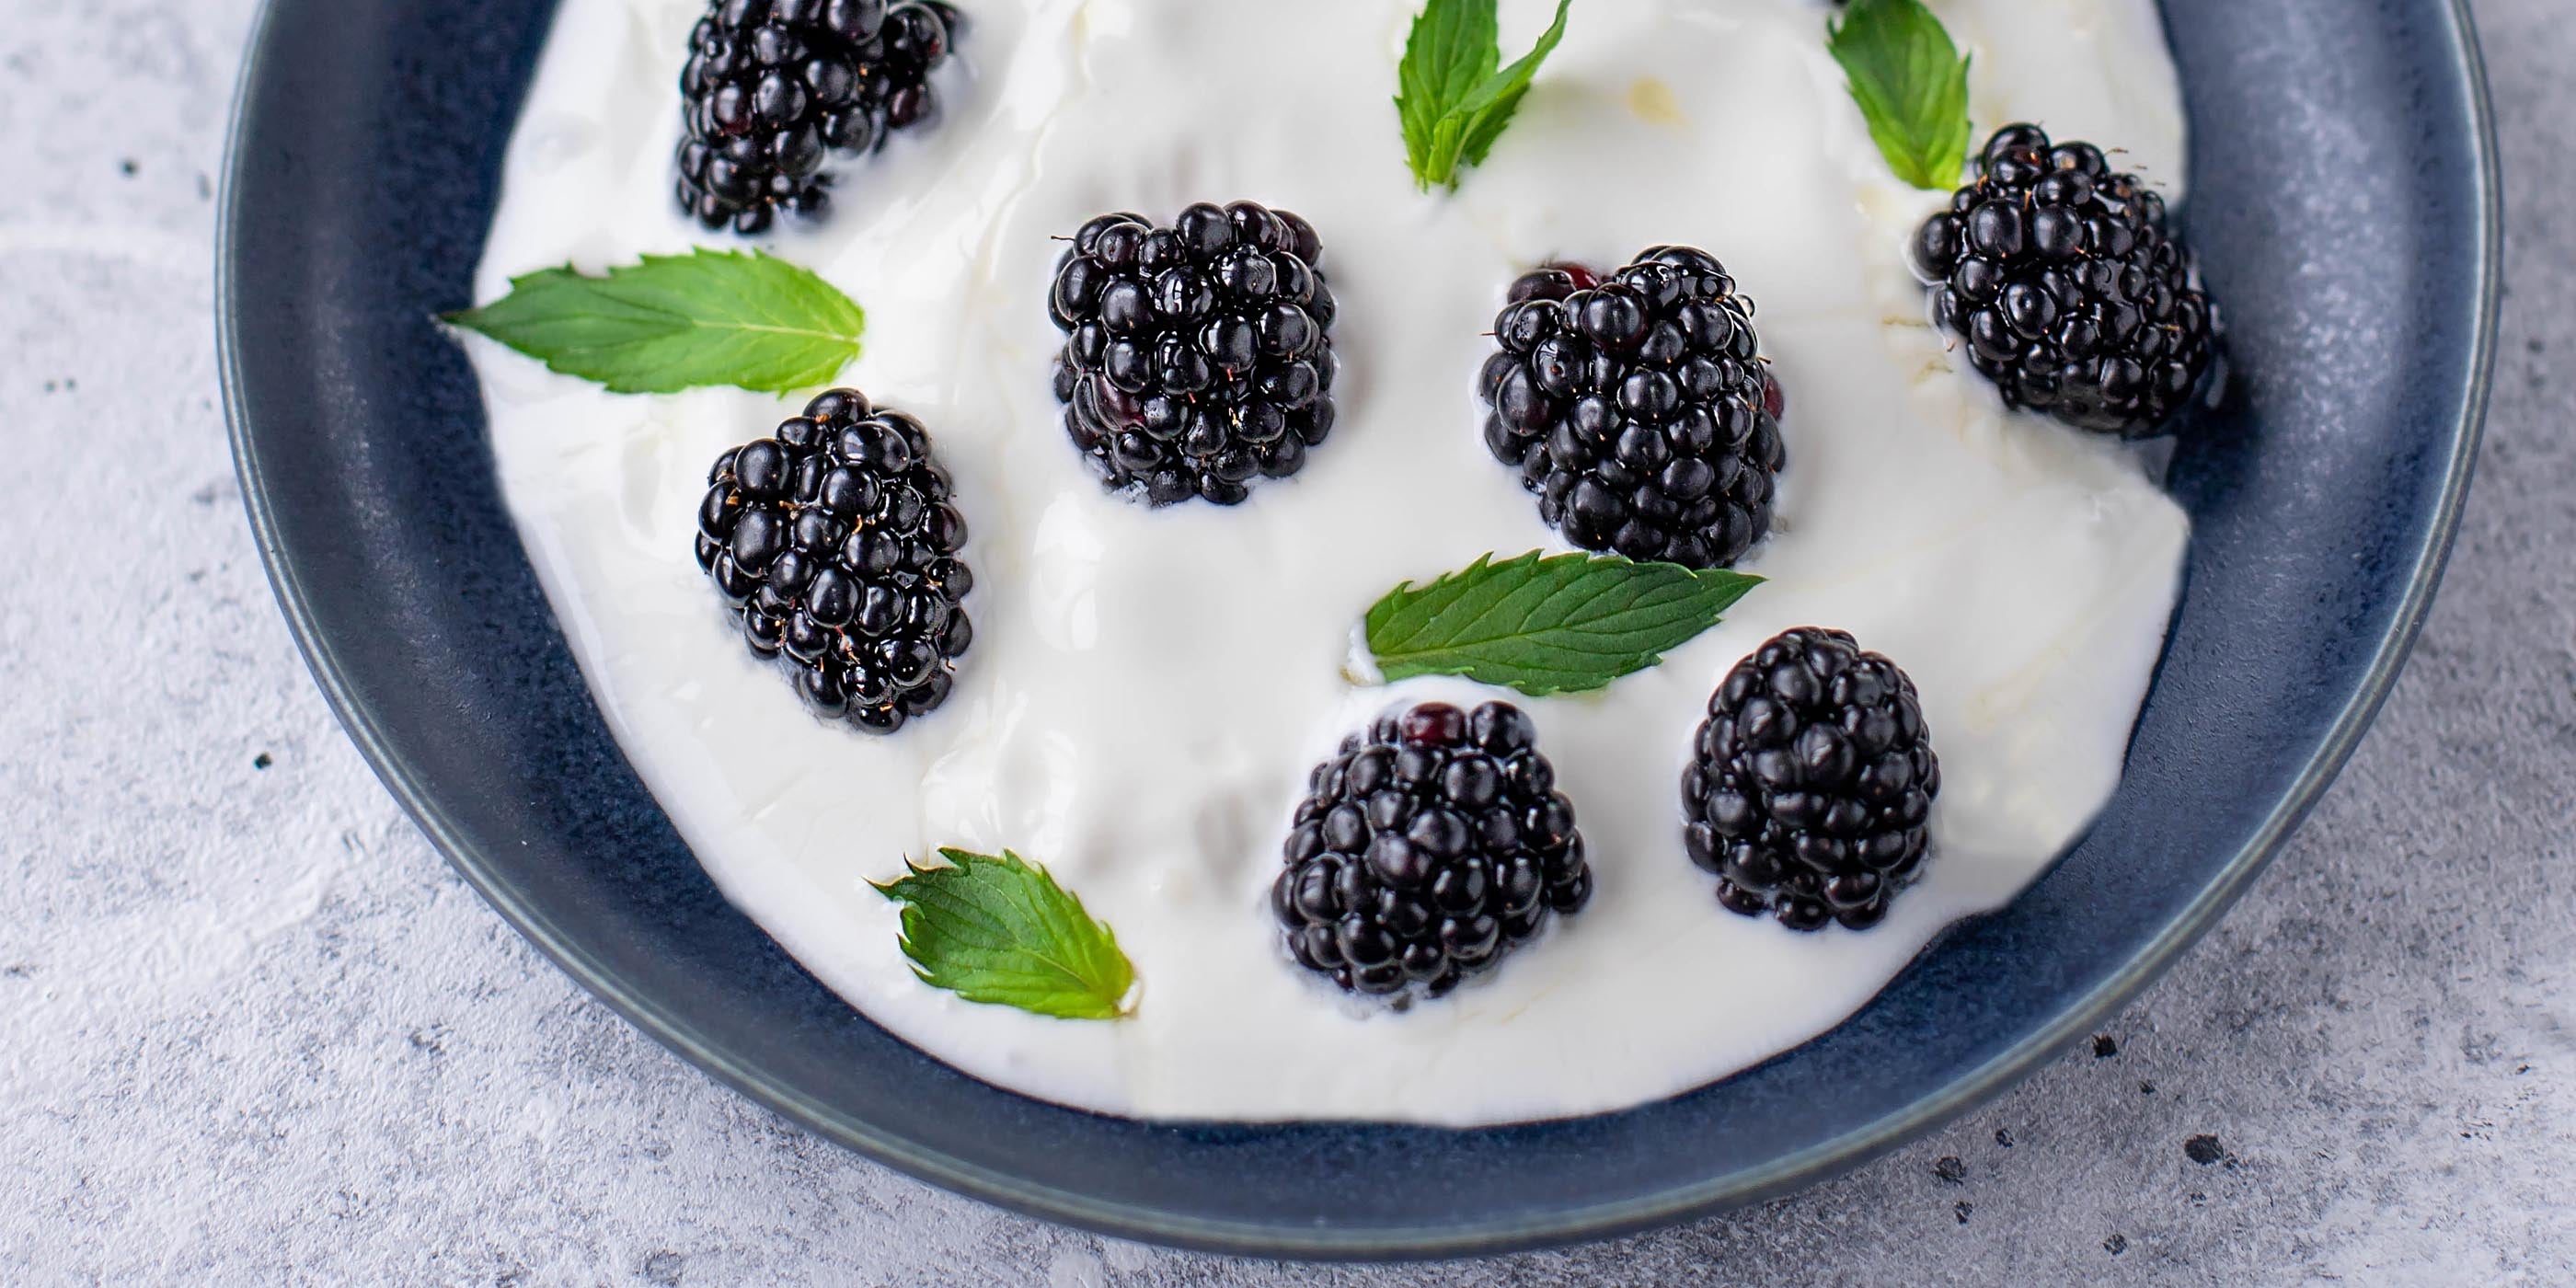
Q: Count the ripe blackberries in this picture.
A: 7